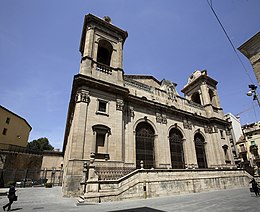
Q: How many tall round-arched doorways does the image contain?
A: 3